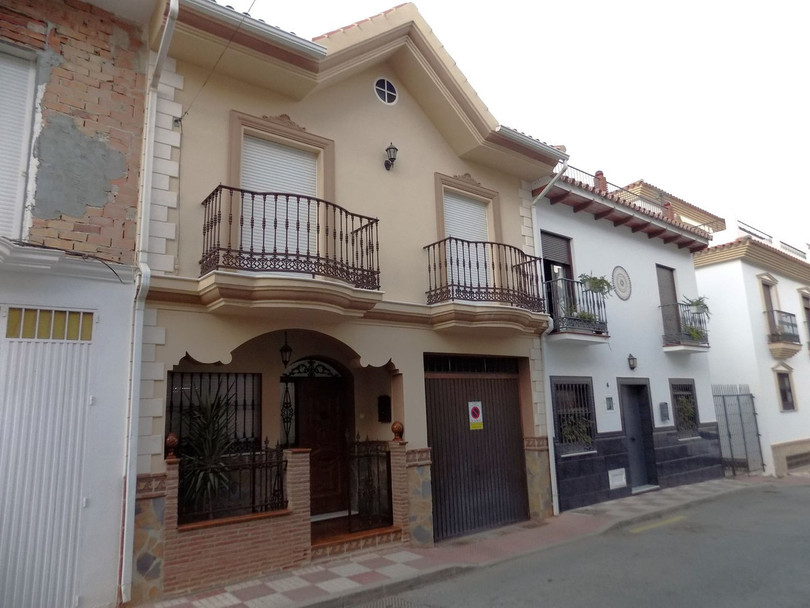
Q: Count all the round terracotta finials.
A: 2